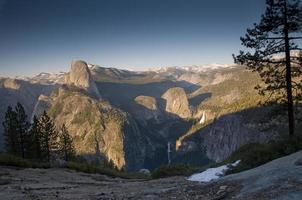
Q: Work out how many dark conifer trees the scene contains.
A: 6